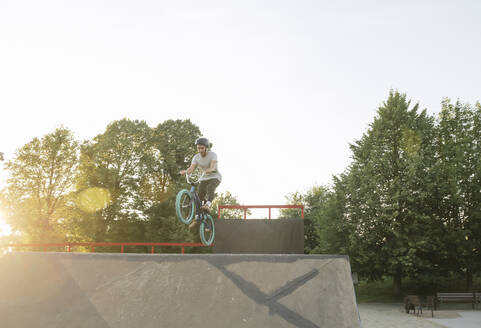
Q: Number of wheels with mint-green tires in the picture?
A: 2